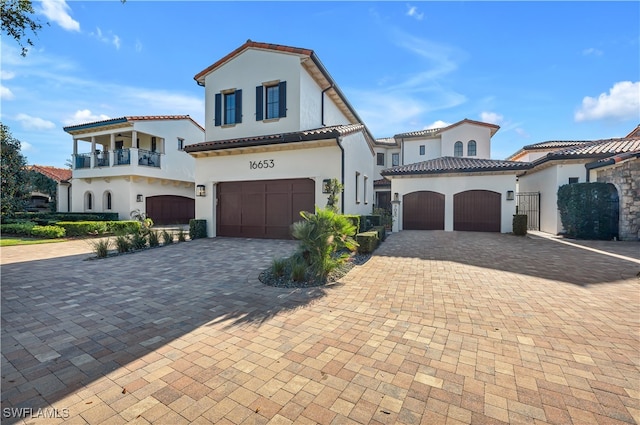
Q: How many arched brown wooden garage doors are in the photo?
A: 3